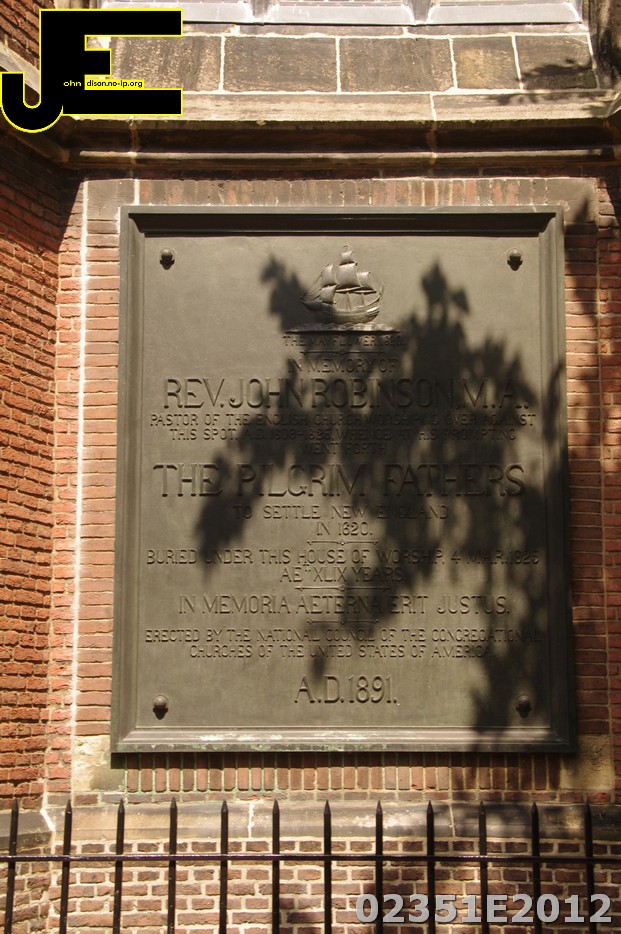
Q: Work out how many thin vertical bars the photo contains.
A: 12